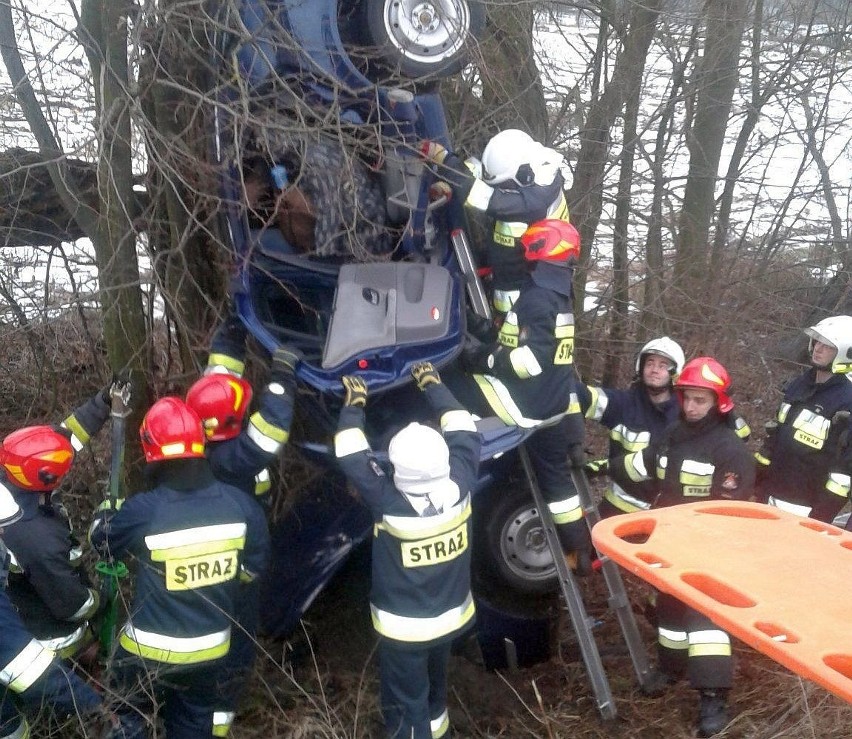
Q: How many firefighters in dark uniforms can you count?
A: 10